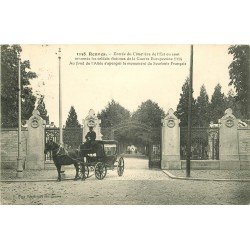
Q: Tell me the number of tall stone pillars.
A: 4